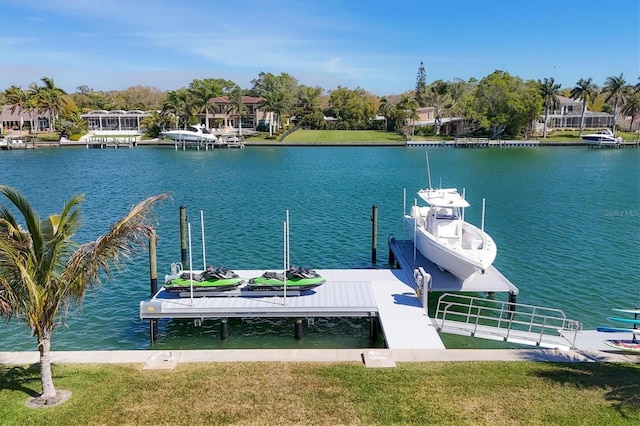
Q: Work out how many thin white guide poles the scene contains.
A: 8